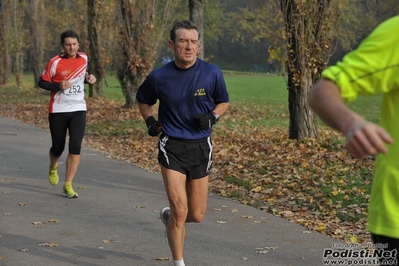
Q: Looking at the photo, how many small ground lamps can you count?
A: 0